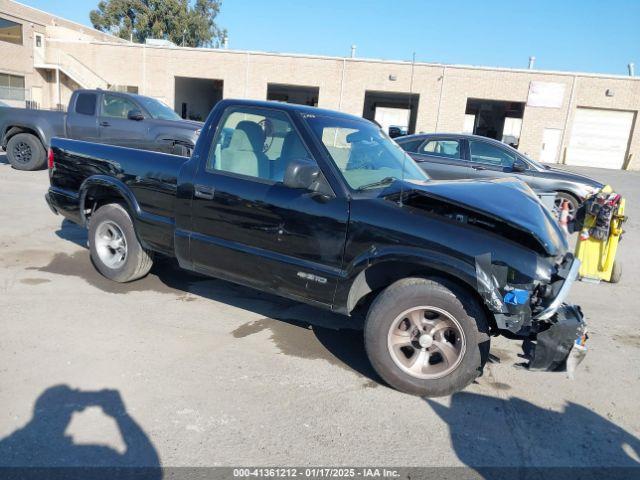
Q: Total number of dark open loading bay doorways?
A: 4